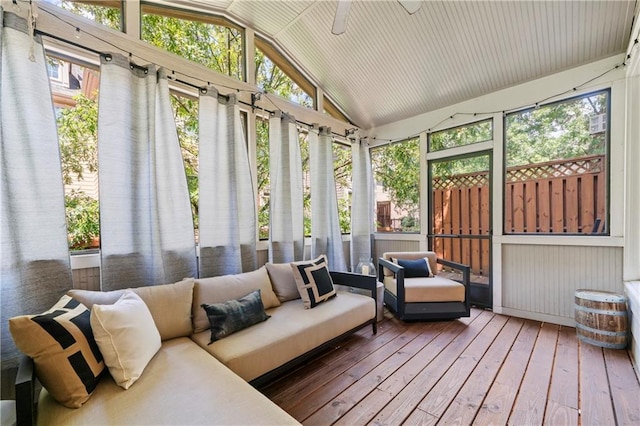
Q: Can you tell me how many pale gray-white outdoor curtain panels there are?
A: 6